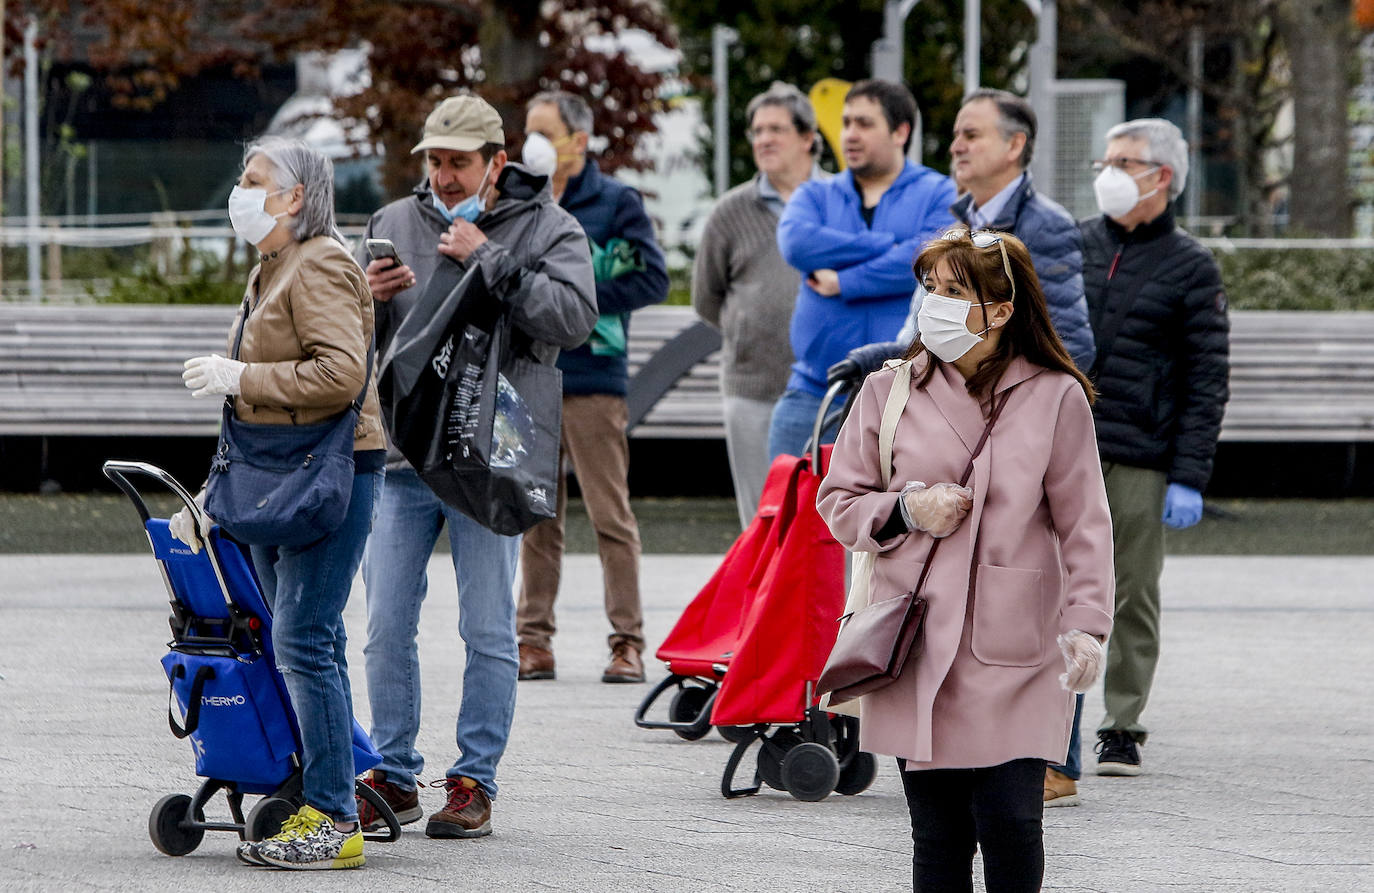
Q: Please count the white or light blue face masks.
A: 5